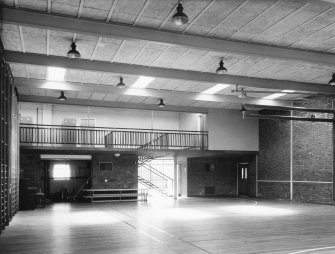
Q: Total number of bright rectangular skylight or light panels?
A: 4